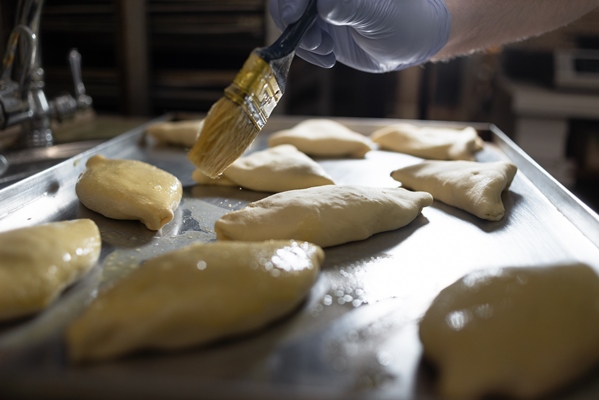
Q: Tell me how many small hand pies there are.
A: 10